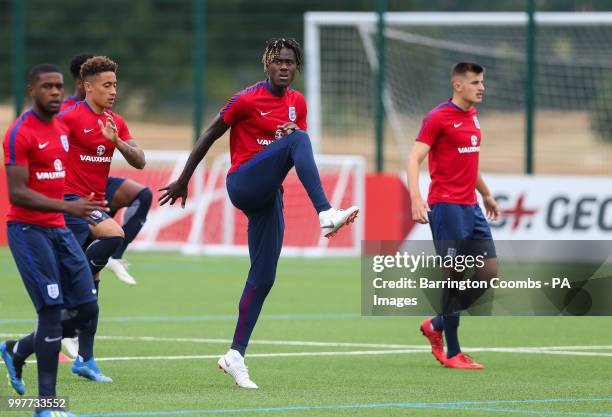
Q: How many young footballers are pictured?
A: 5